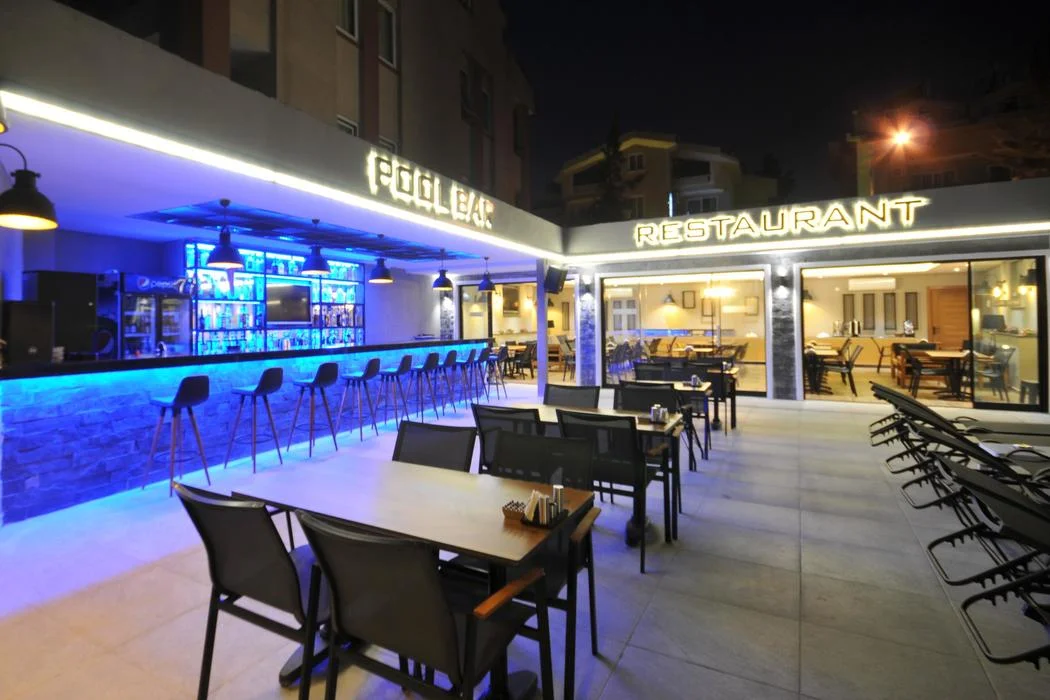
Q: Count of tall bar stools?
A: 10